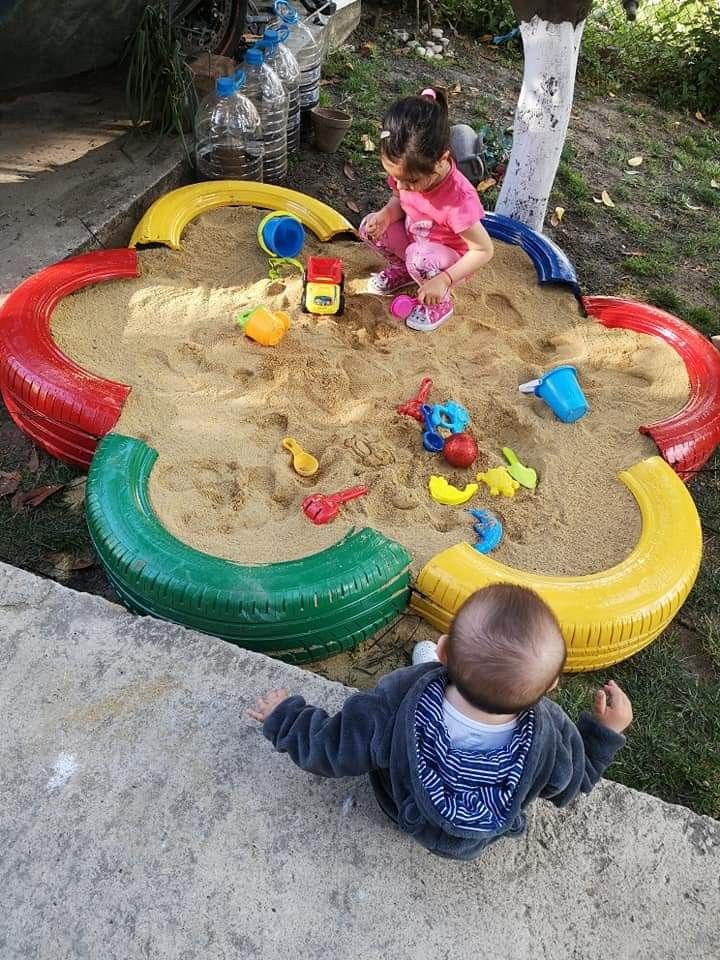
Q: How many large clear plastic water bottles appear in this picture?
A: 4